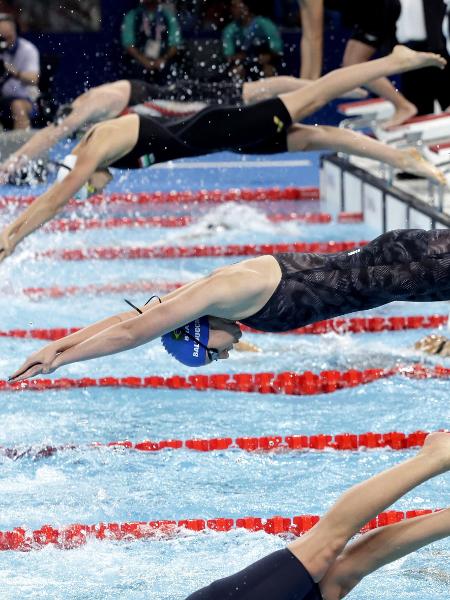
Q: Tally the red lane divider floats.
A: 8